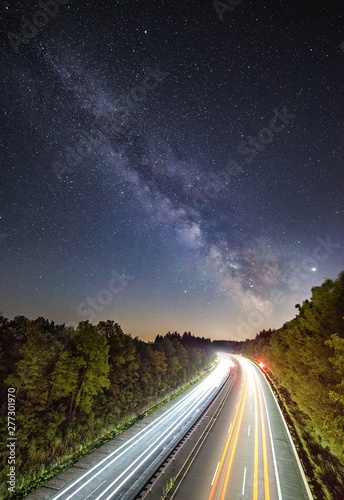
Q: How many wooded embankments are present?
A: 2